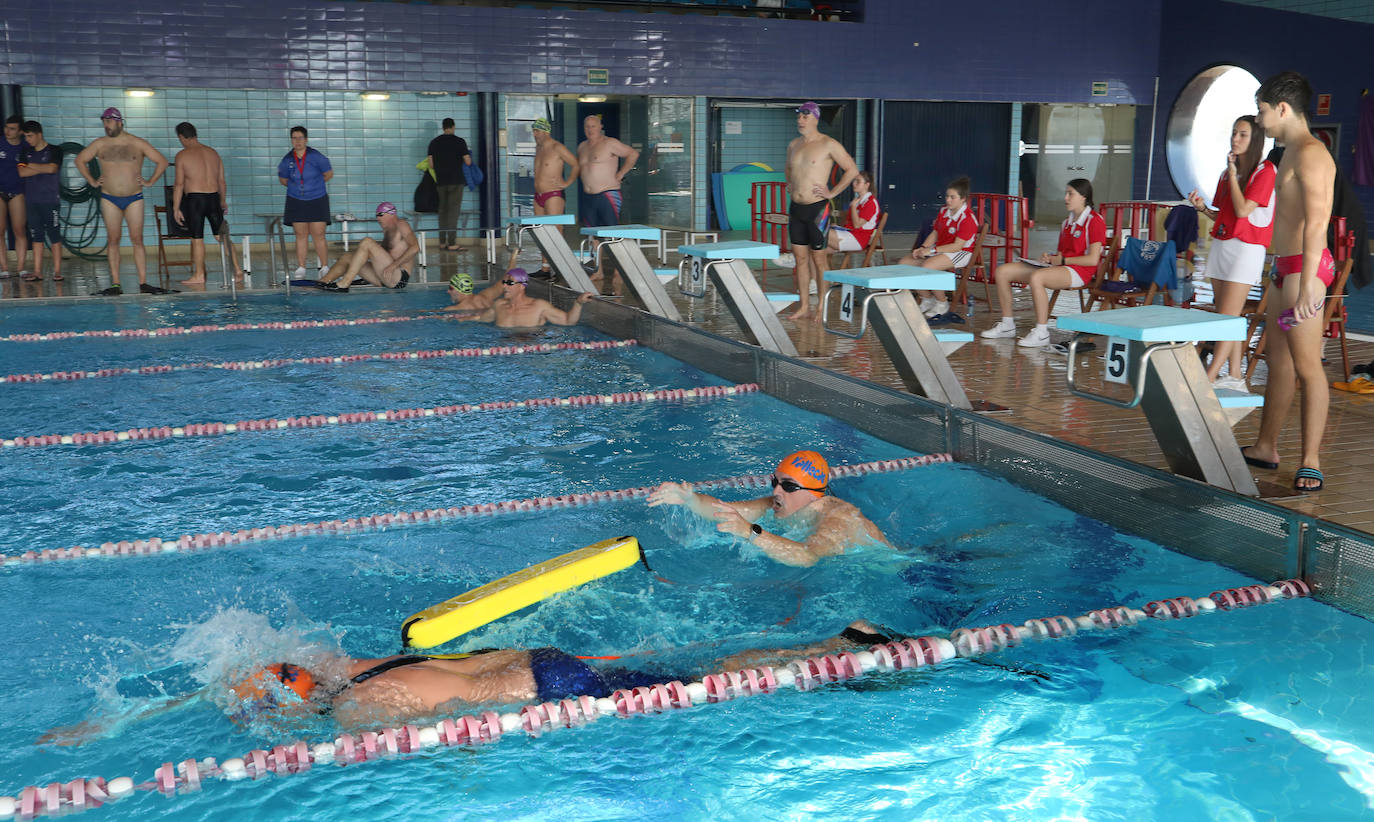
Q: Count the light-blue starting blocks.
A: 5